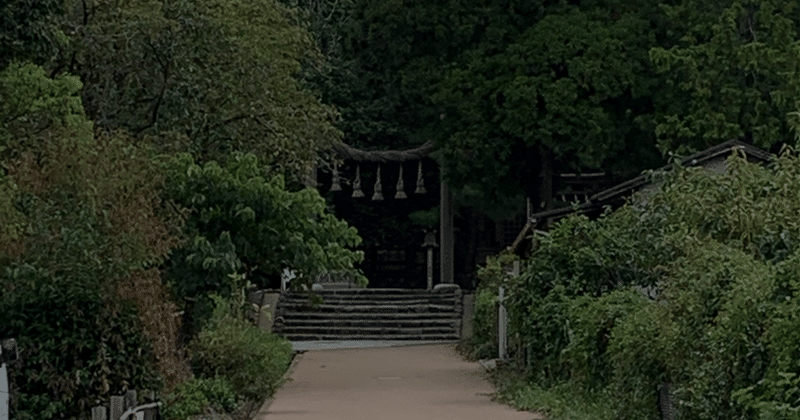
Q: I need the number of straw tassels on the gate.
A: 5